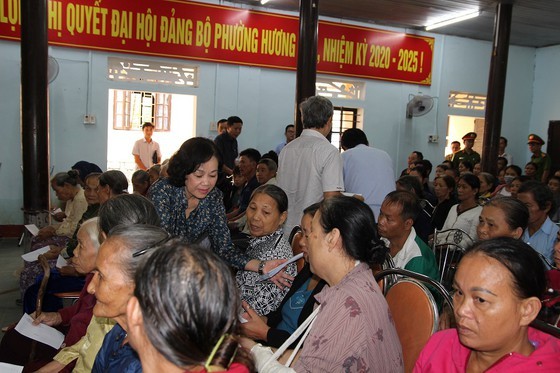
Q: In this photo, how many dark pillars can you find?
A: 3